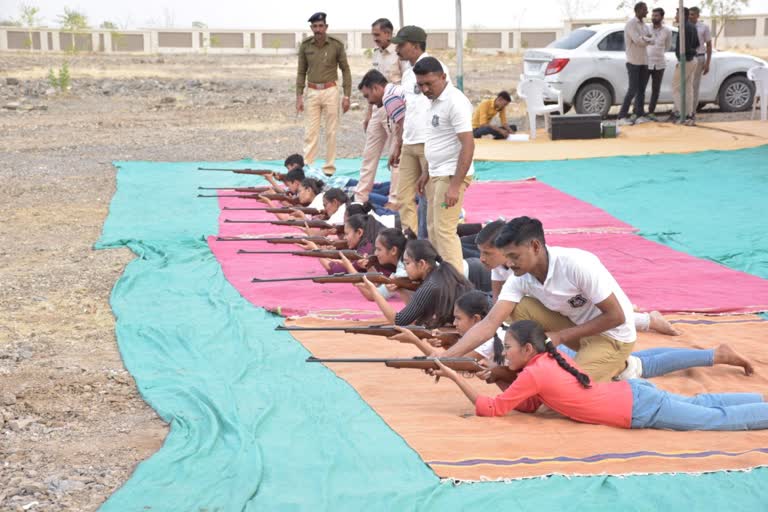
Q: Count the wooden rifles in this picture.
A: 10